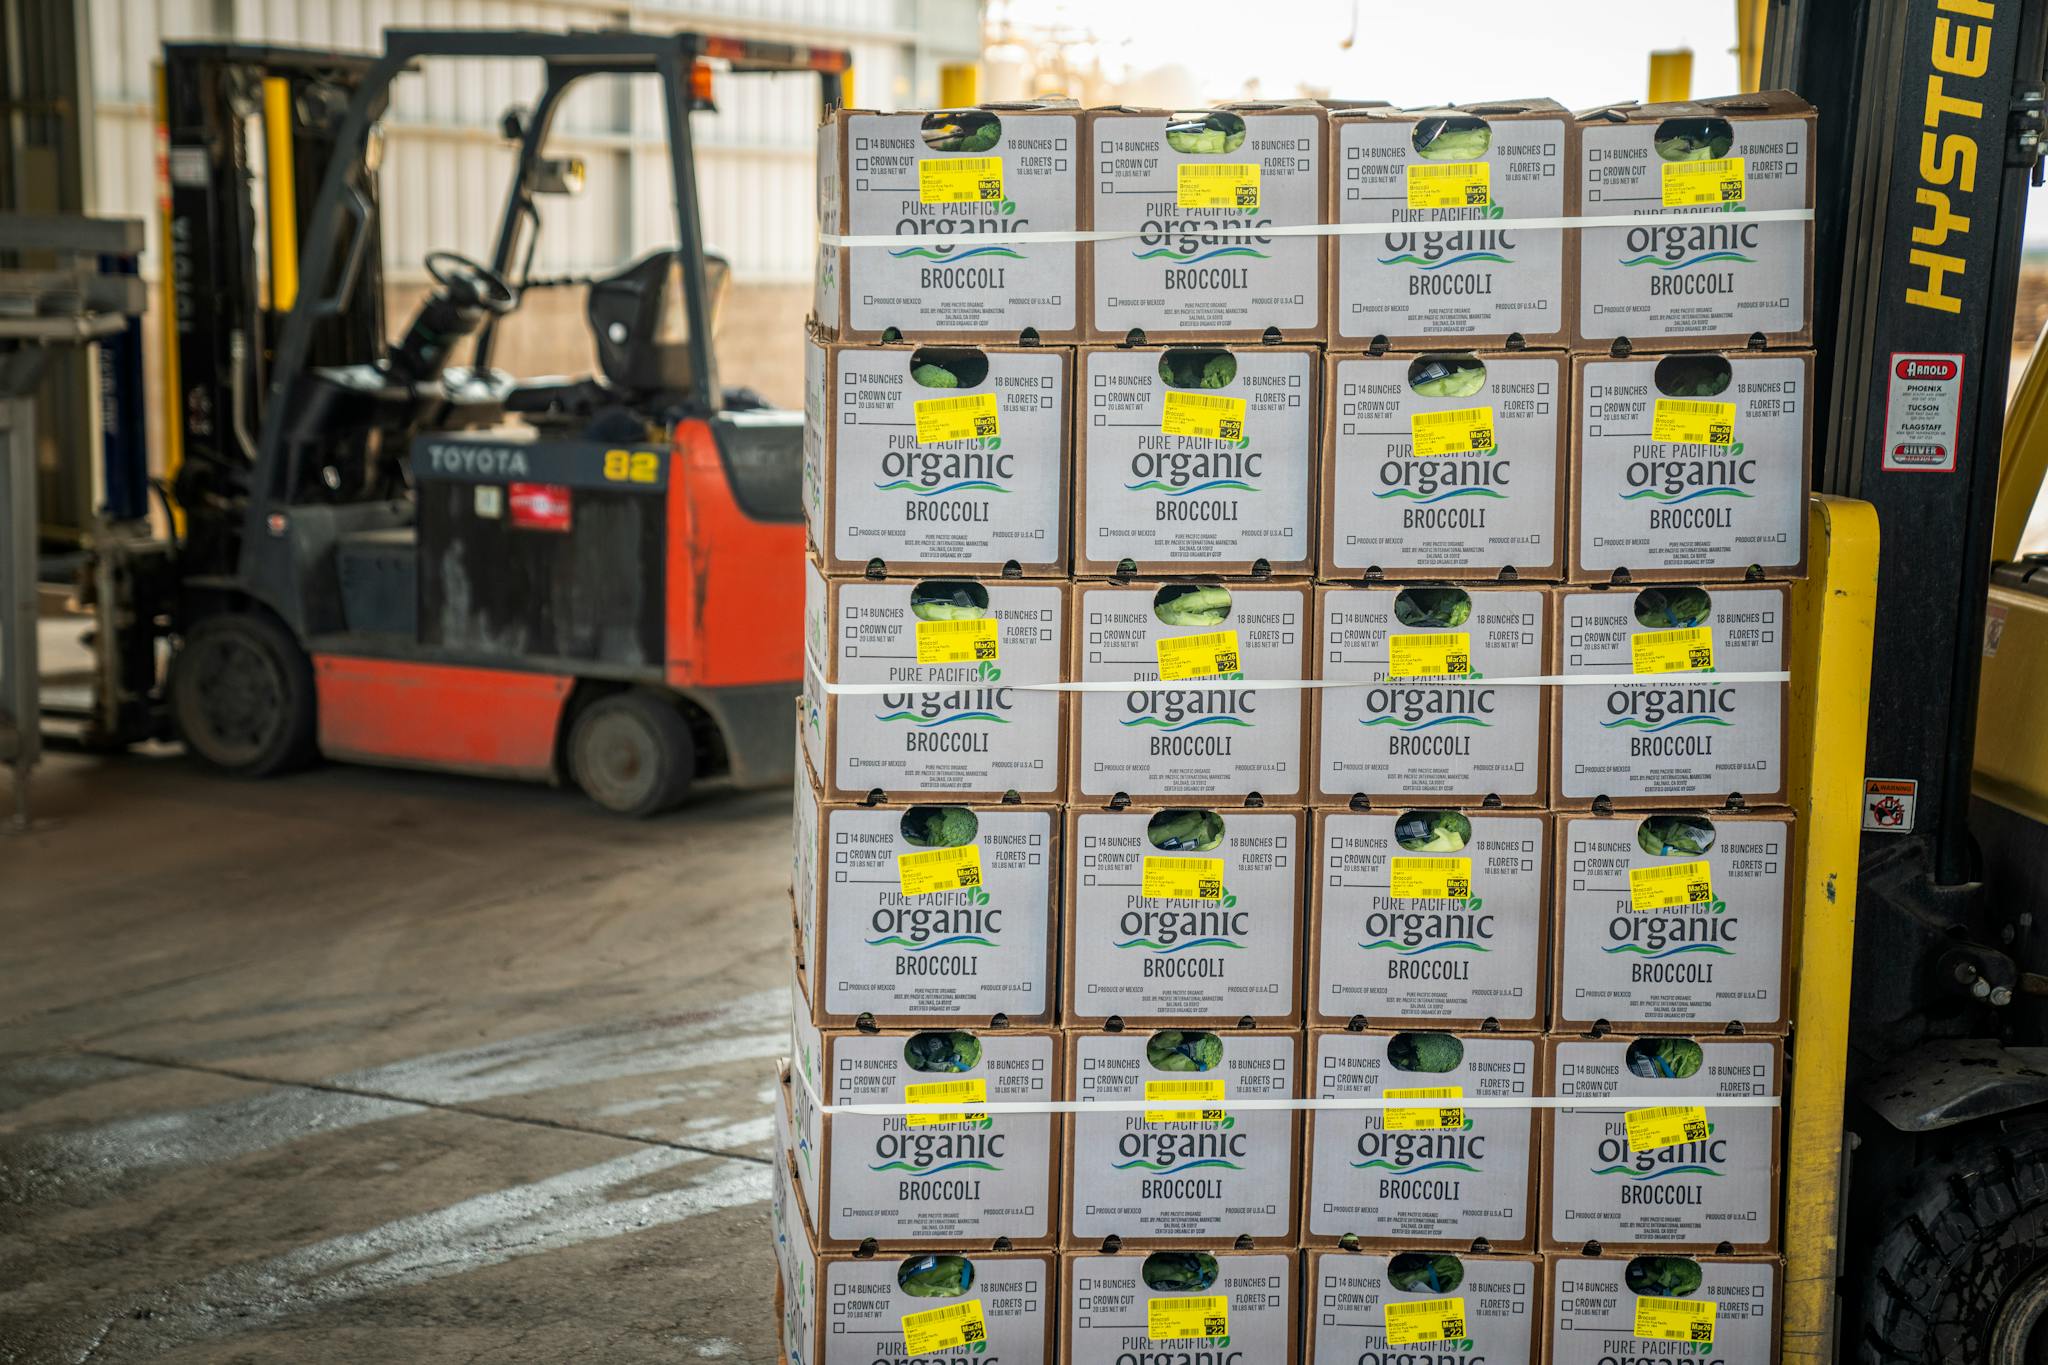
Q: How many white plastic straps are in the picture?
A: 3